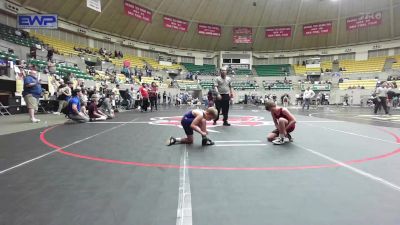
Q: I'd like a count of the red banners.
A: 7